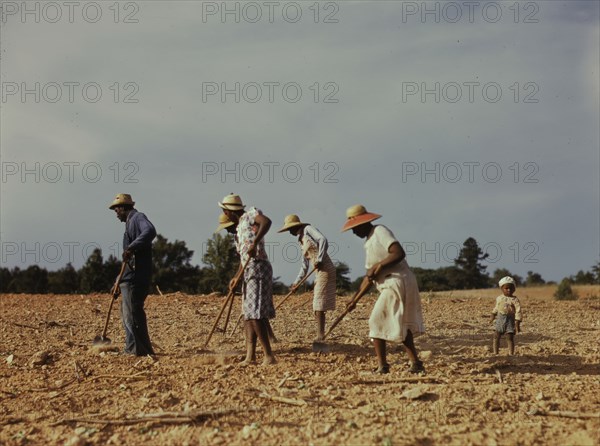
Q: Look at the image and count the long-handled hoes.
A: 5